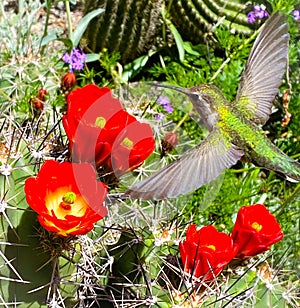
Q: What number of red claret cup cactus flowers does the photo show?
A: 5